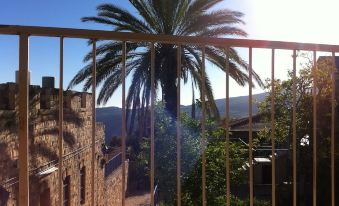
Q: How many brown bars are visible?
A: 13